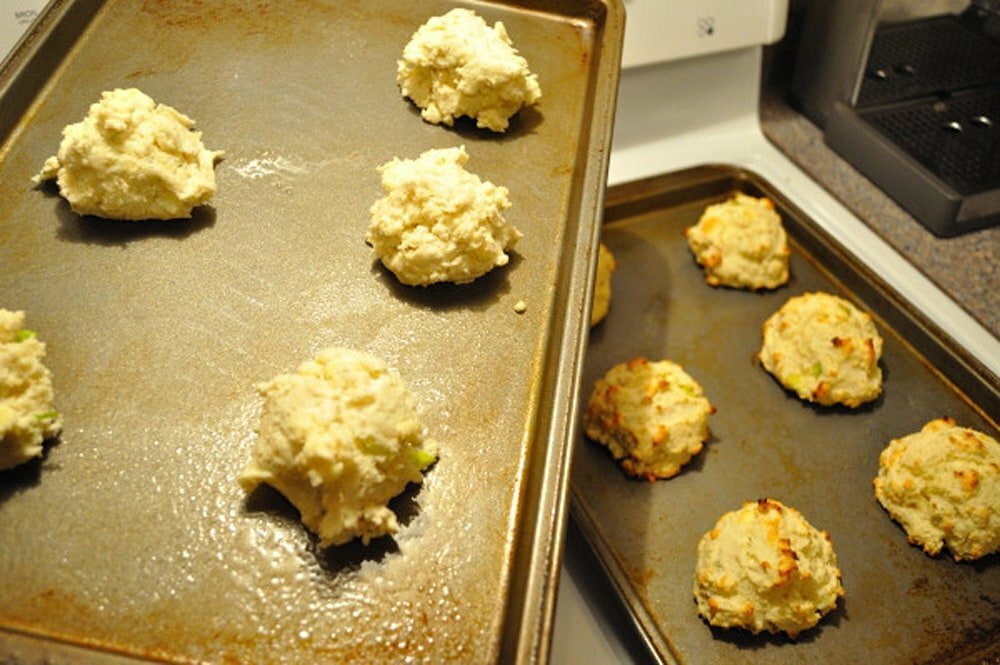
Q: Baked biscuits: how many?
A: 6